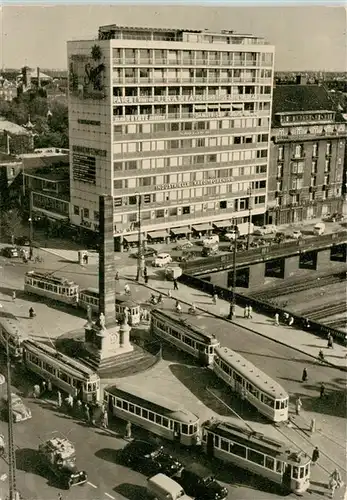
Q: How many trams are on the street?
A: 8